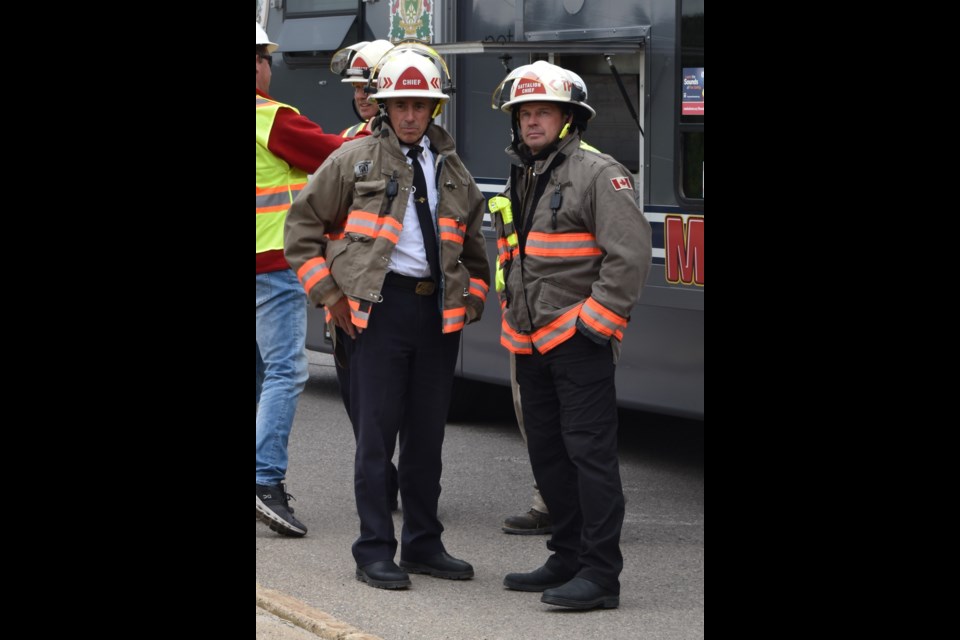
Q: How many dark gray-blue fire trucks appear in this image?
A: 1